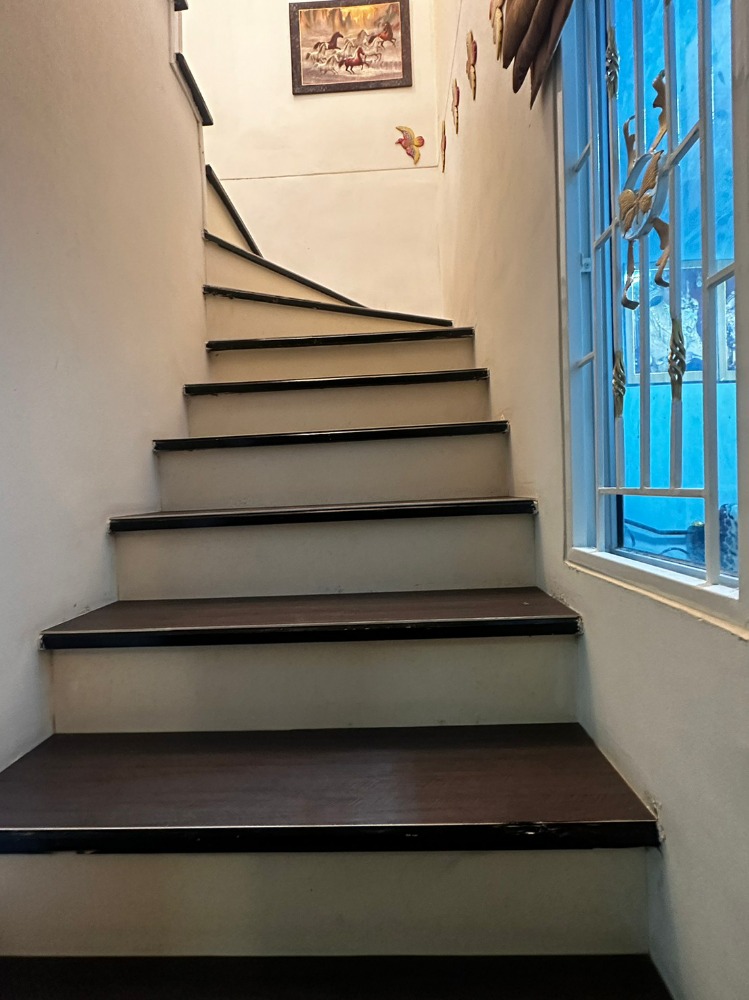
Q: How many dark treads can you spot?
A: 12